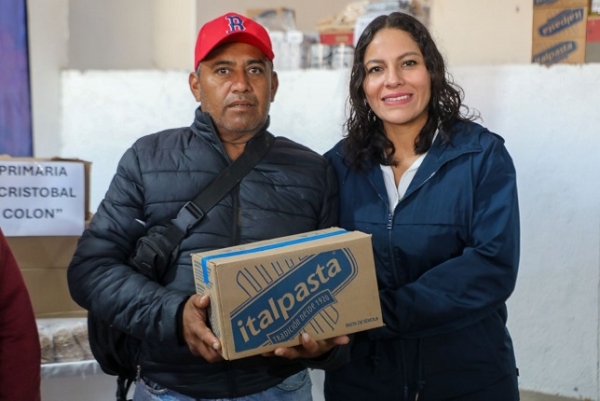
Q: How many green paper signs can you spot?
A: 0